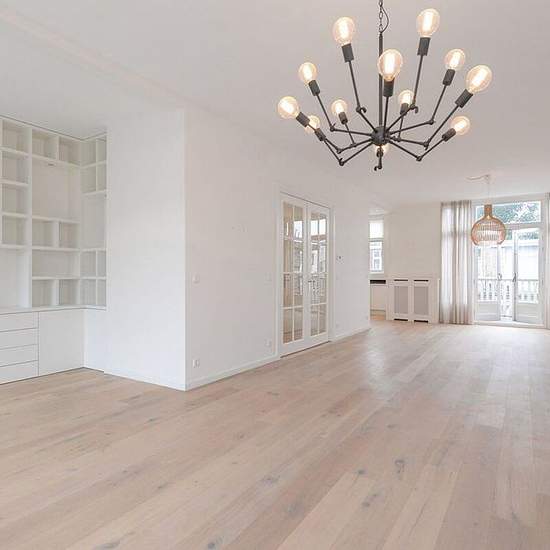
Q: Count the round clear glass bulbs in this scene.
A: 12